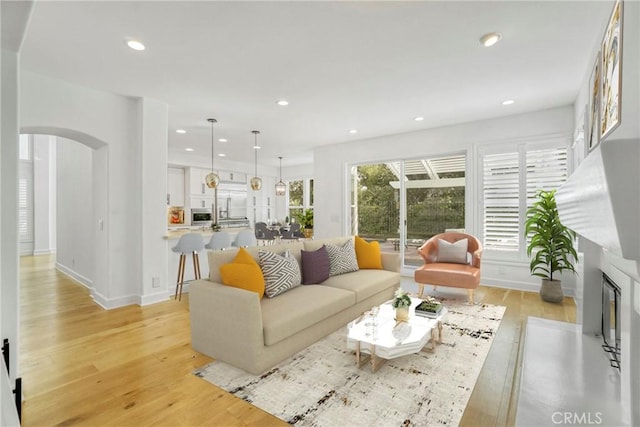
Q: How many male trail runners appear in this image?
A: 0